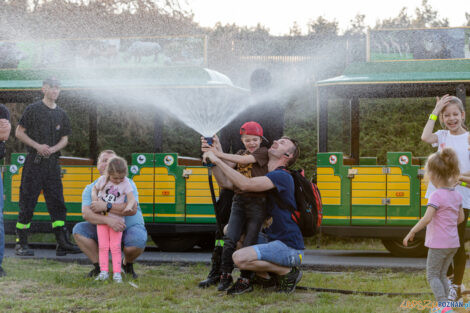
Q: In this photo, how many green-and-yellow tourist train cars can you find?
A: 2